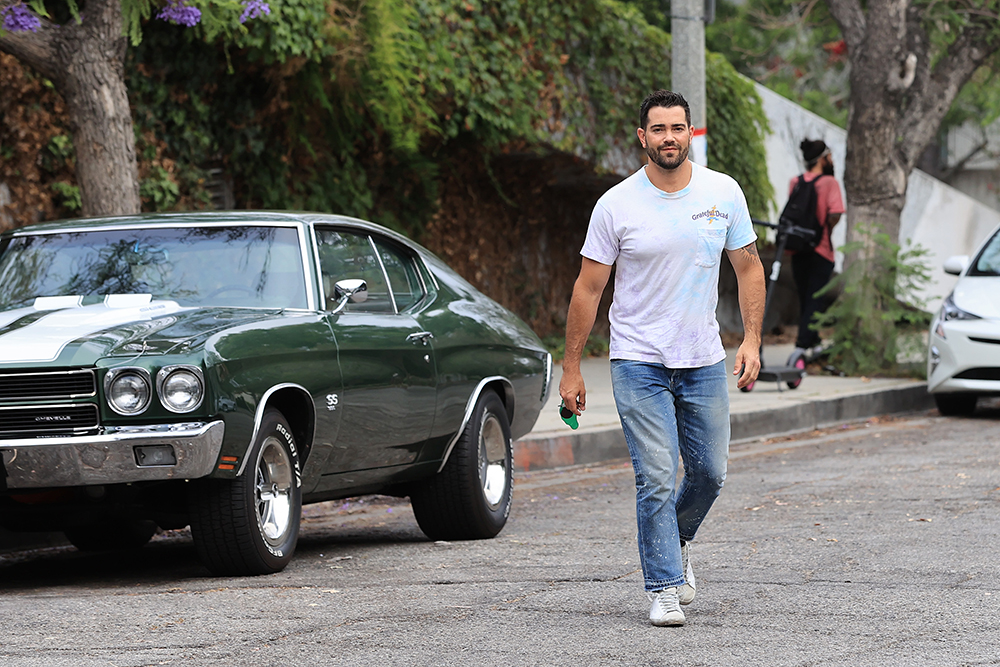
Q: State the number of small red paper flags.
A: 0